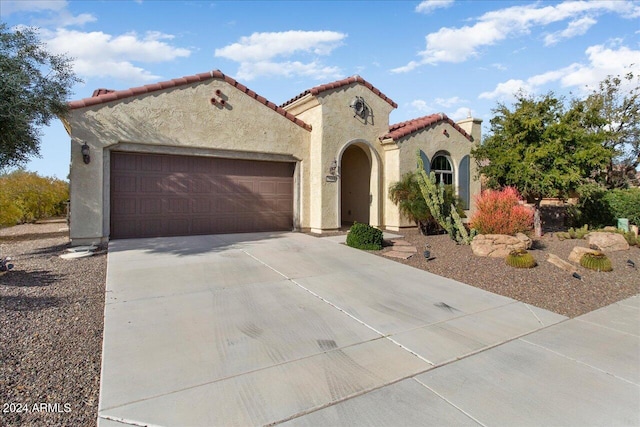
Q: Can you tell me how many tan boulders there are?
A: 3